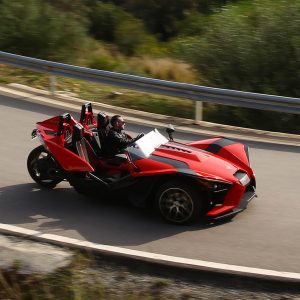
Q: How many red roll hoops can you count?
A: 2